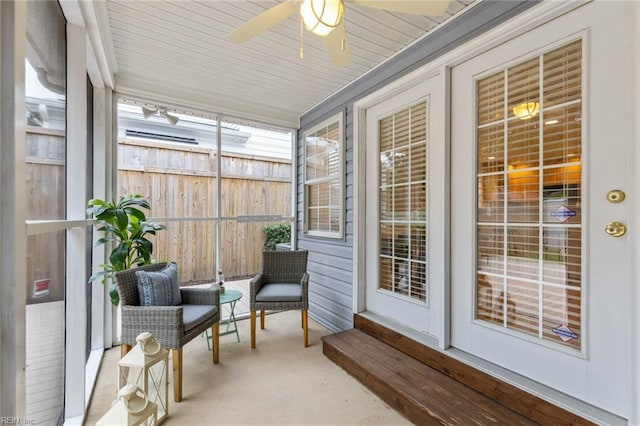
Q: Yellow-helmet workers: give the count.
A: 0